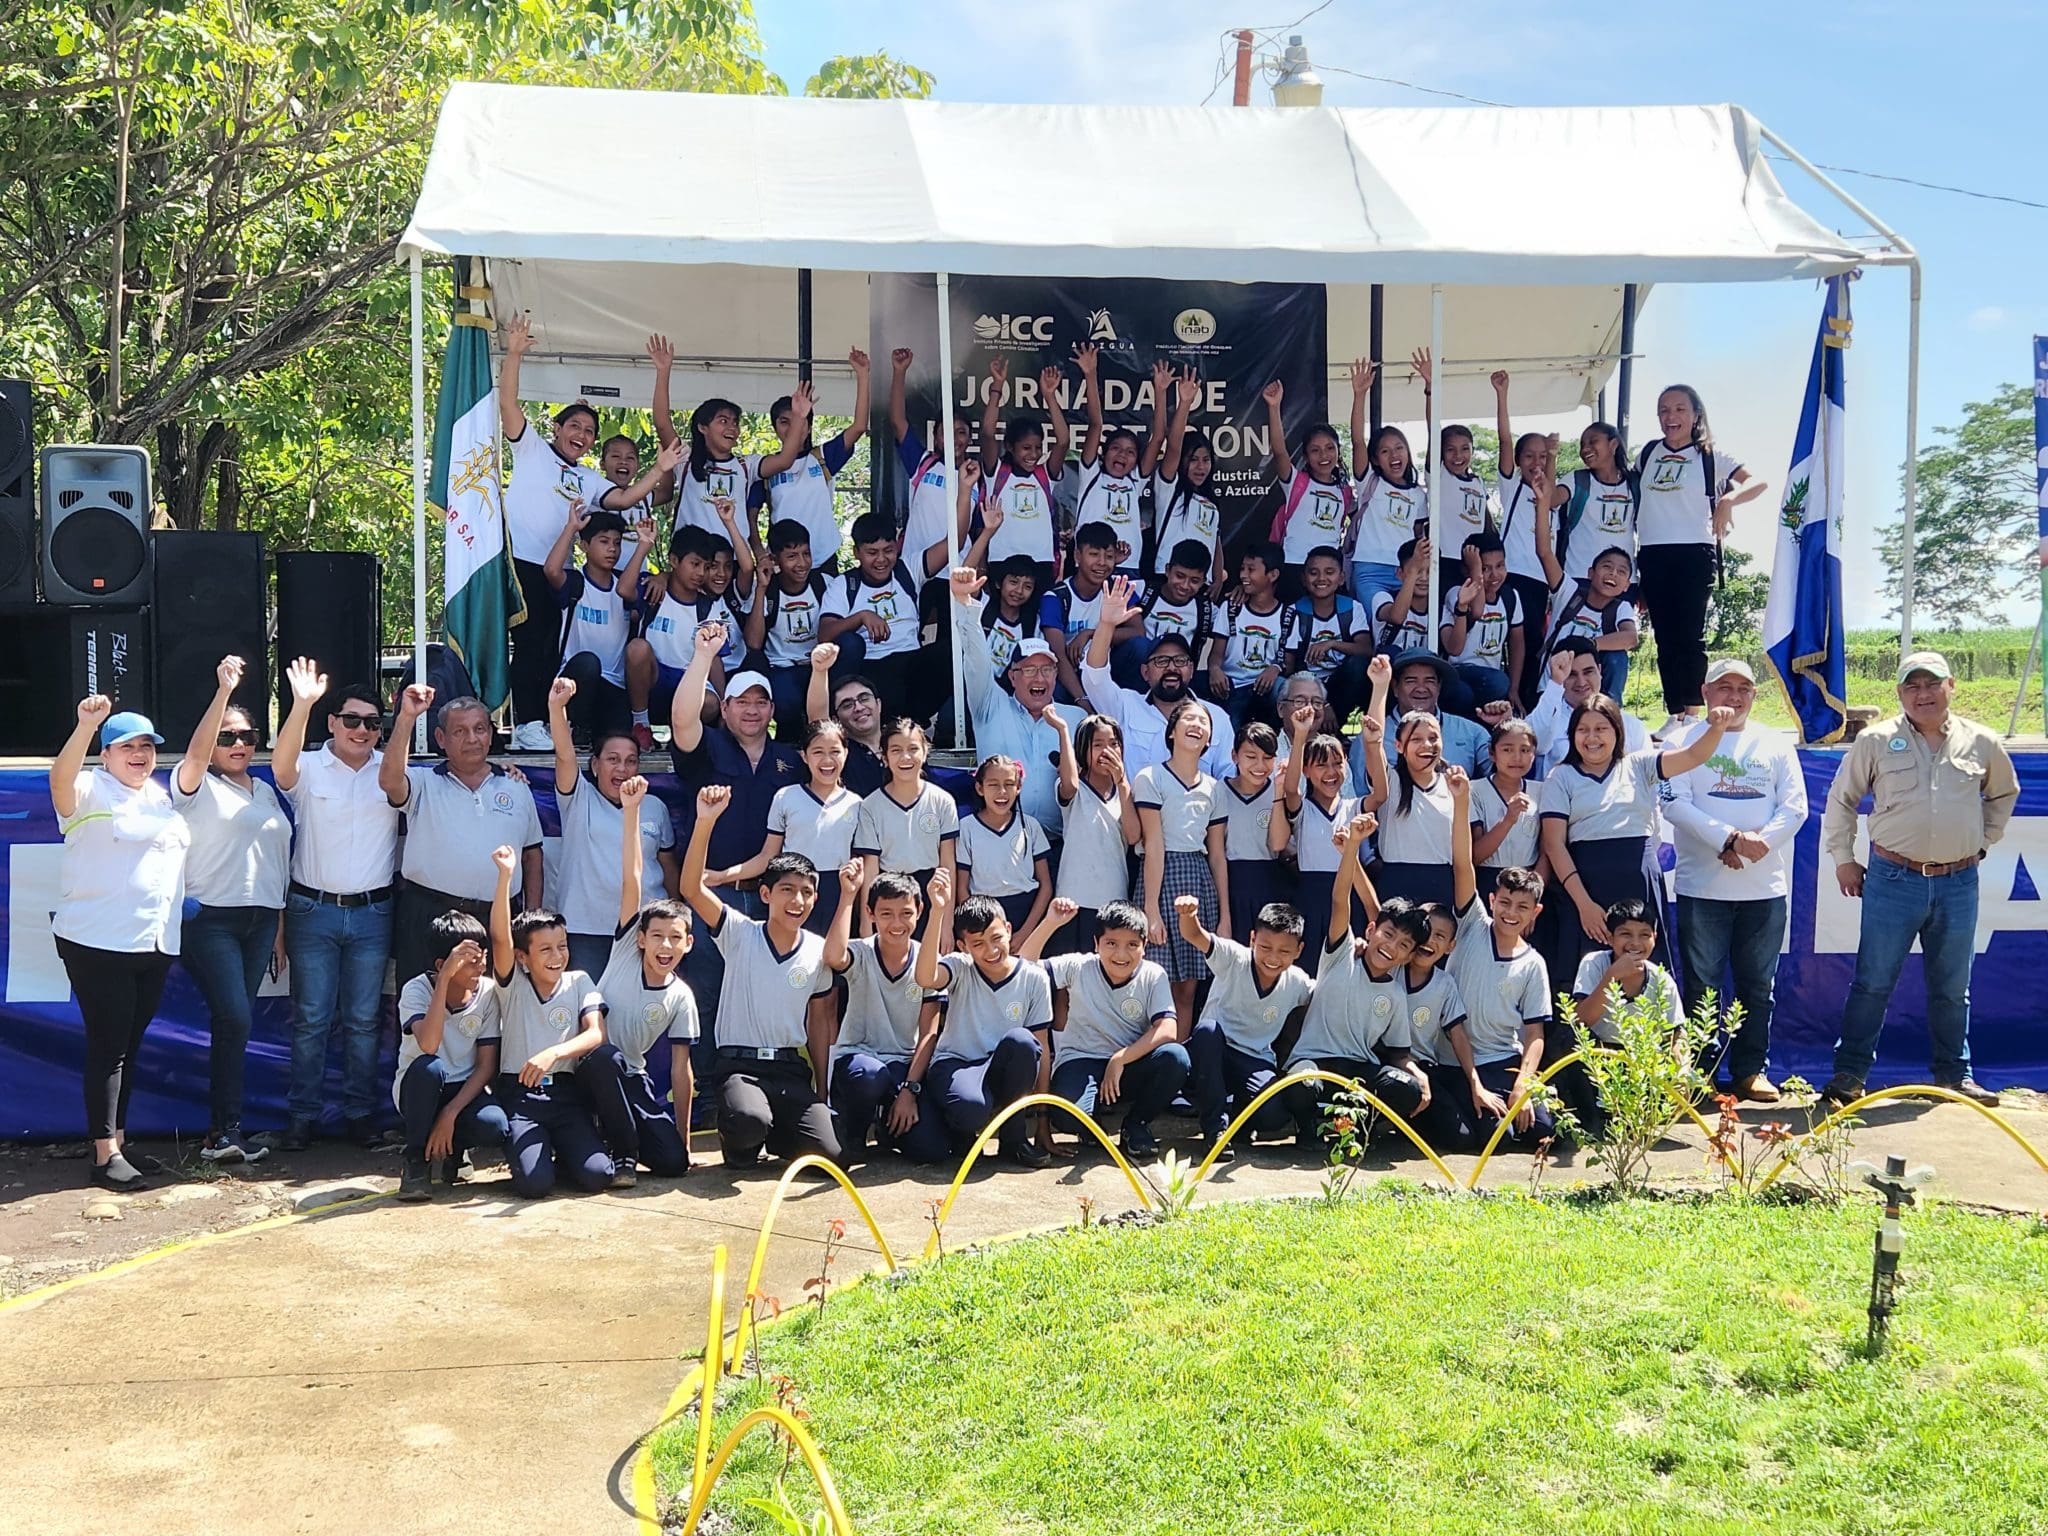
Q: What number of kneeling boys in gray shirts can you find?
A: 12